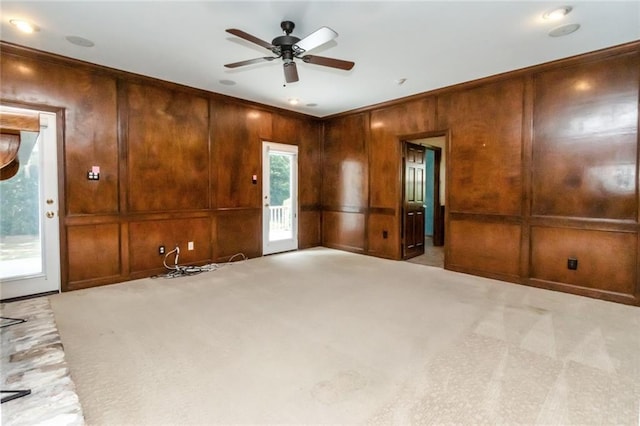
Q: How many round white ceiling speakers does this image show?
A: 4